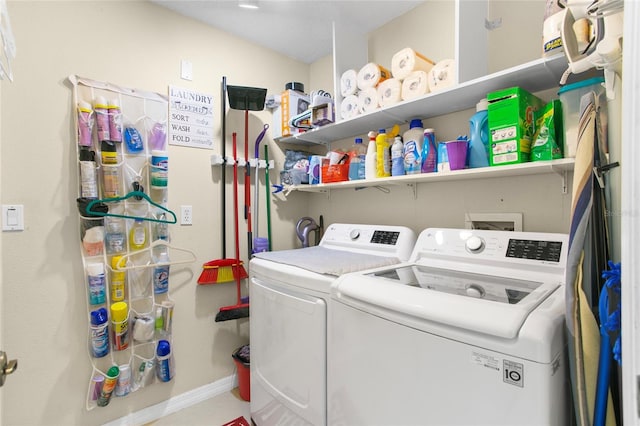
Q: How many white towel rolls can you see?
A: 8